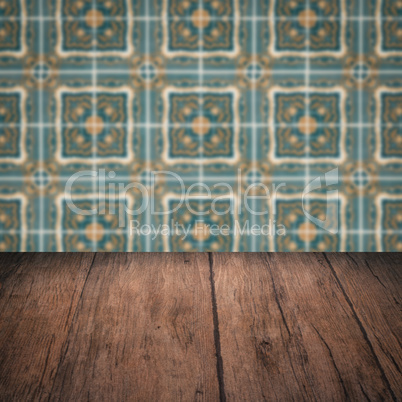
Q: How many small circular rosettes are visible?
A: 8